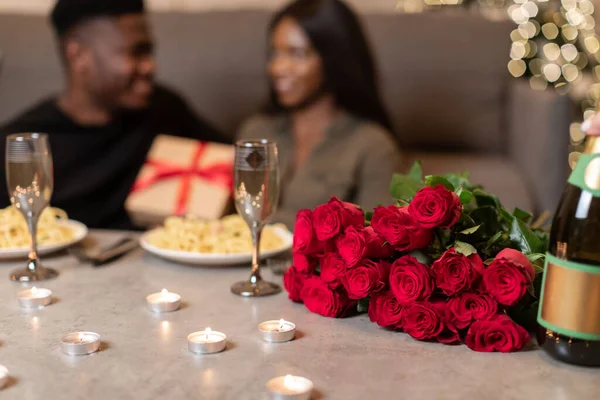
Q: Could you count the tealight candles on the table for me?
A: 7